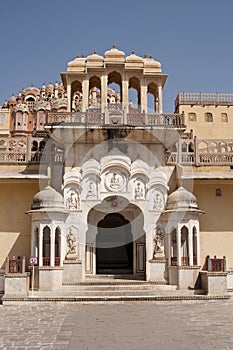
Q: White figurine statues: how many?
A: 7